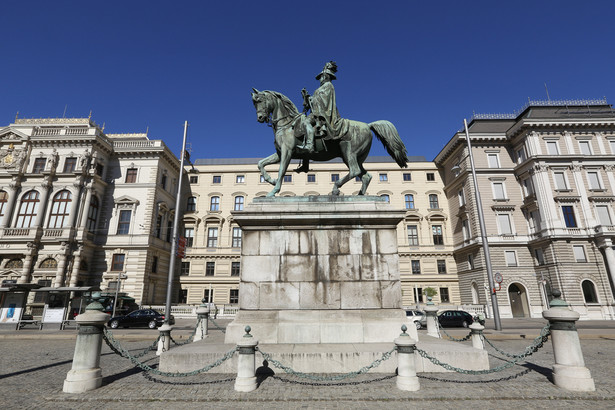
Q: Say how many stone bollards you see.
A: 8